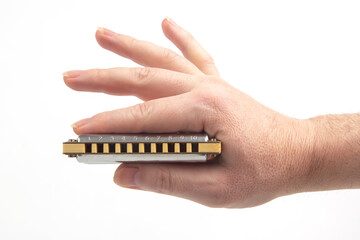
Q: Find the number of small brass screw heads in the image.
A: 4